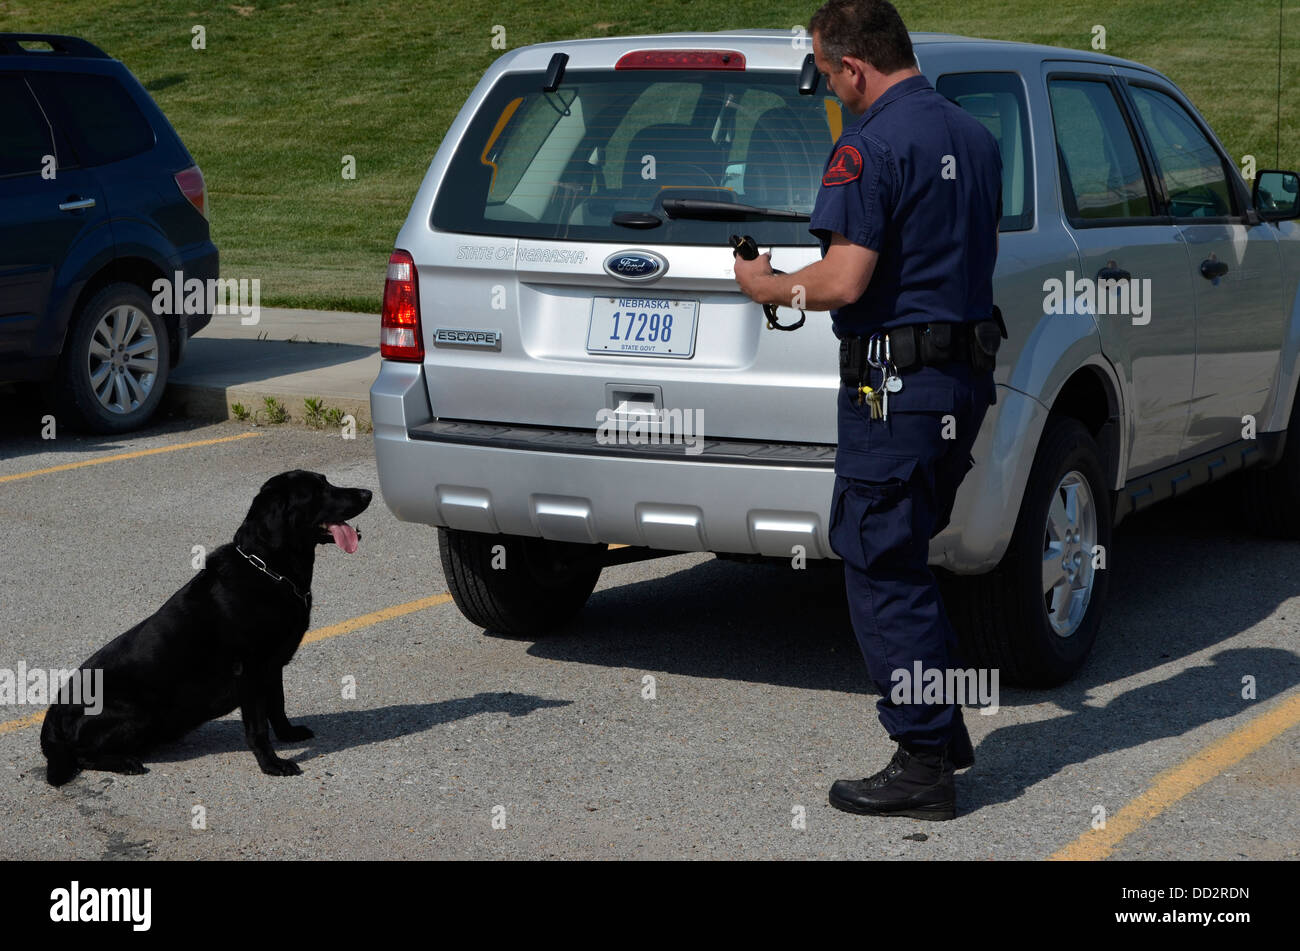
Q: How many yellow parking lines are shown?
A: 3